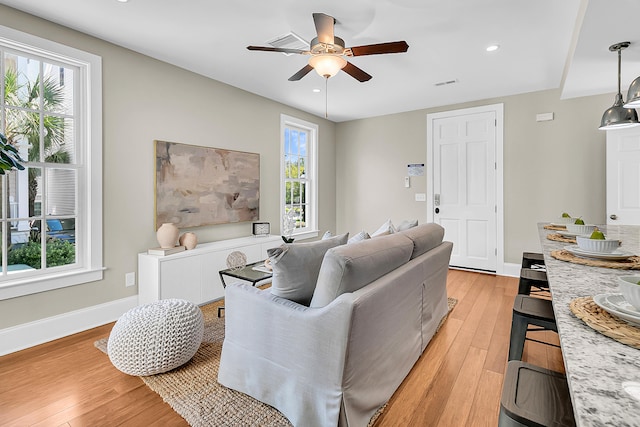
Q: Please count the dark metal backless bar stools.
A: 4